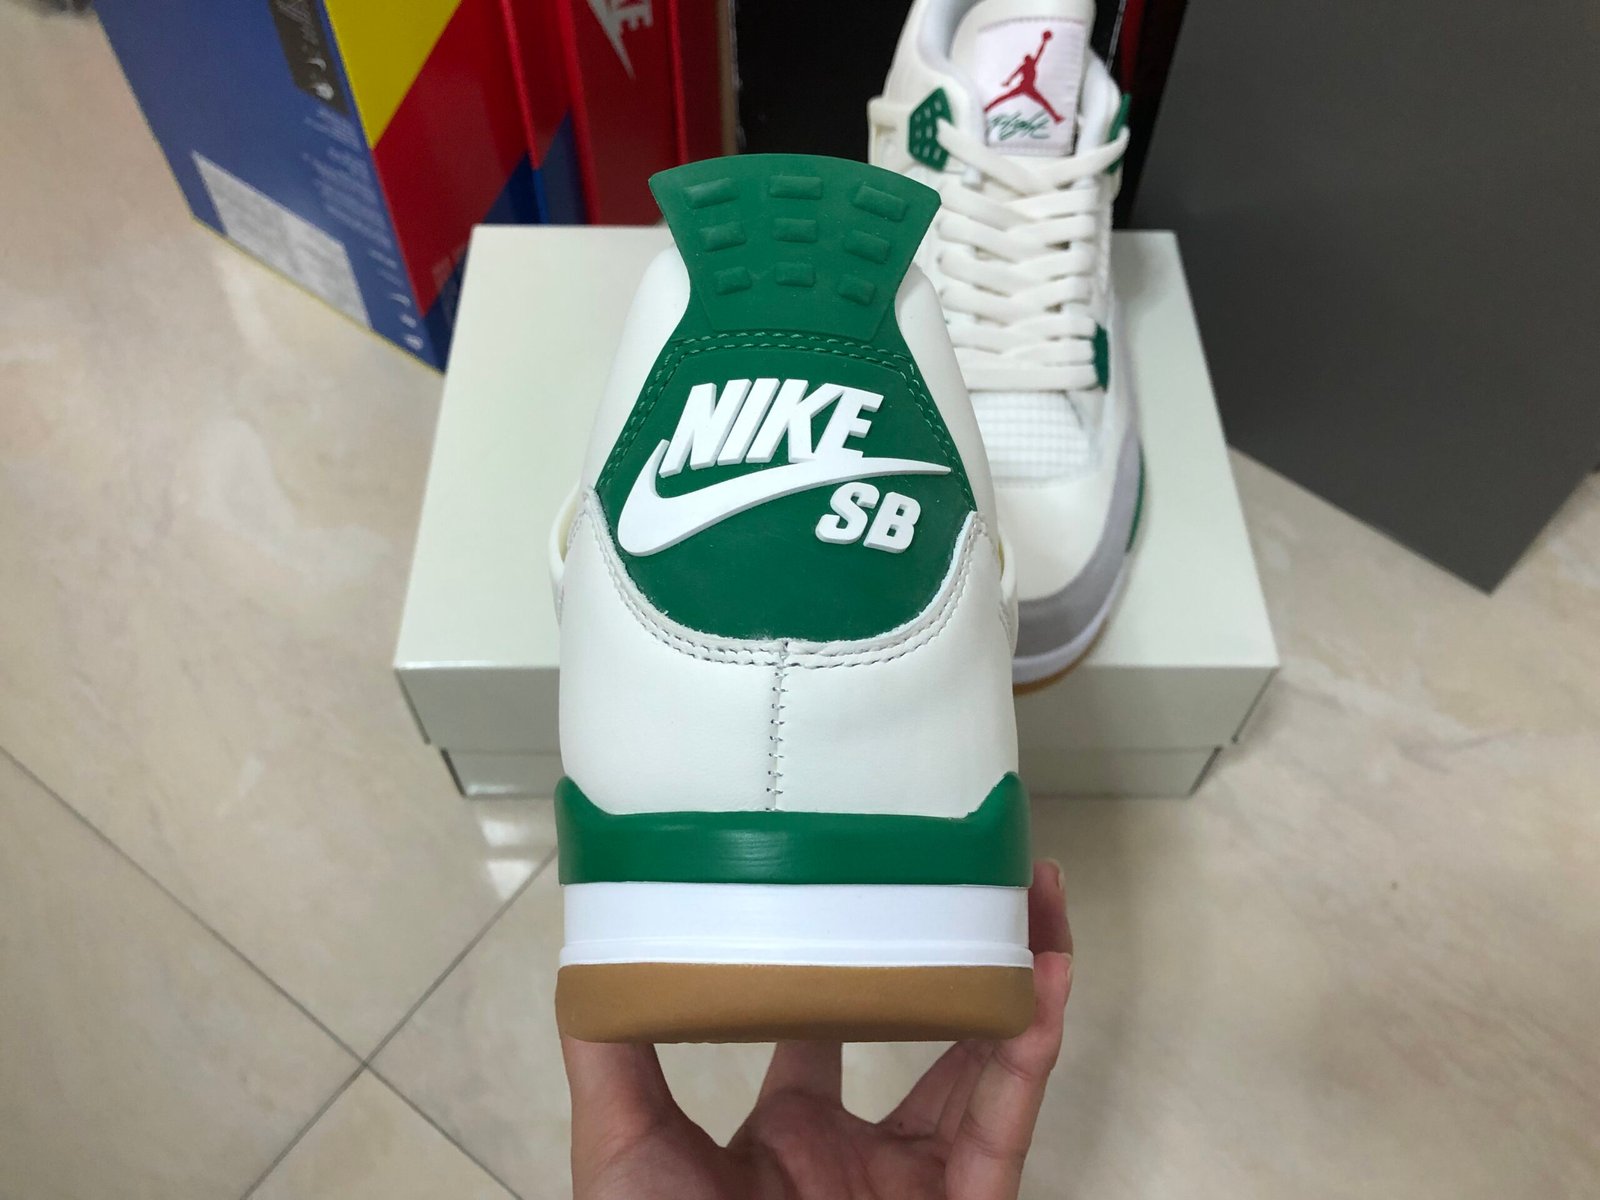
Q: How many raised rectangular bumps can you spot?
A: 9